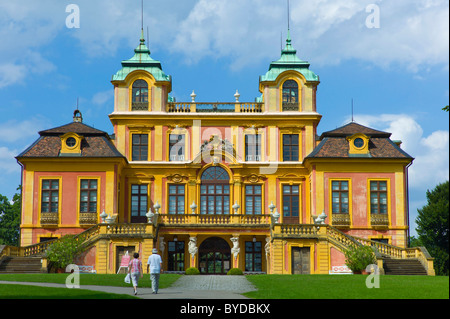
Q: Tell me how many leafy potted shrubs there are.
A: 2